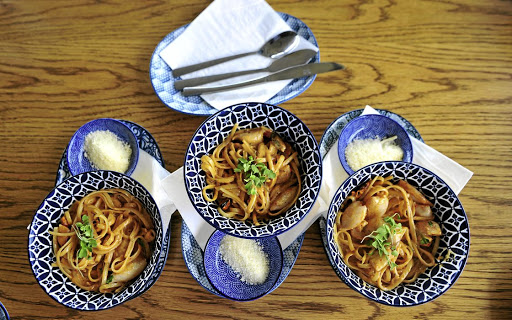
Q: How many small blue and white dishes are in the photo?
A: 3